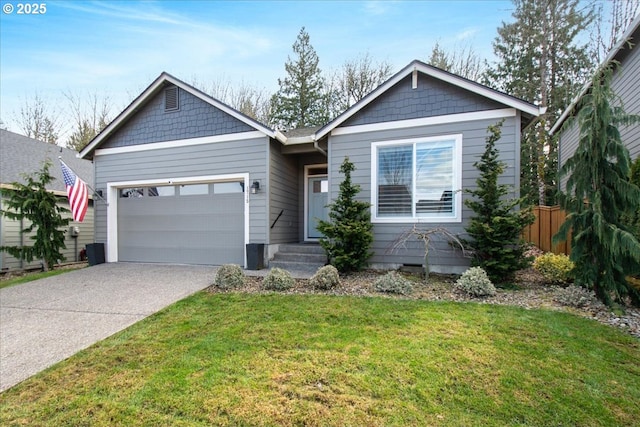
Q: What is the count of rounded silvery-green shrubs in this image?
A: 6